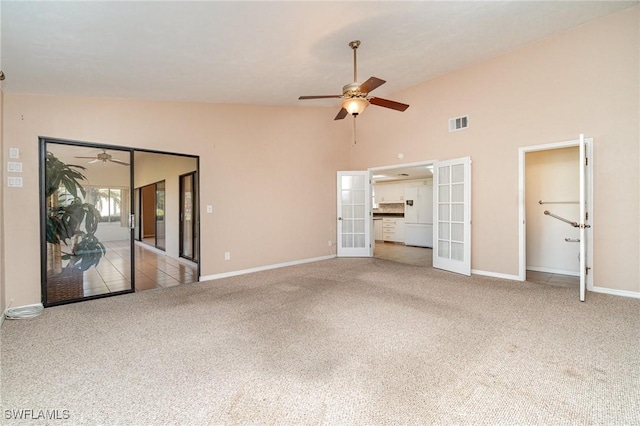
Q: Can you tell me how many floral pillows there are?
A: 0